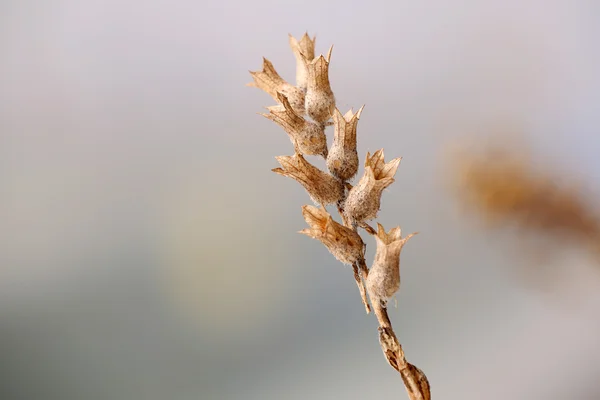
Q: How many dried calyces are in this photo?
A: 9